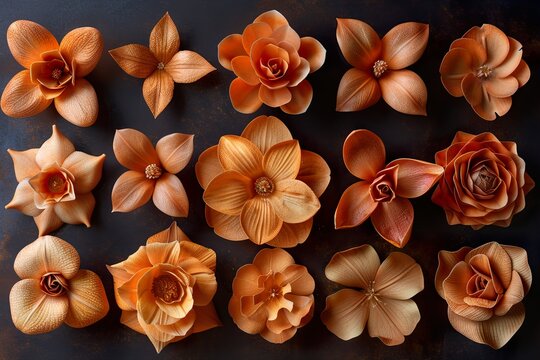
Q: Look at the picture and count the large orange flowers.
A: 15